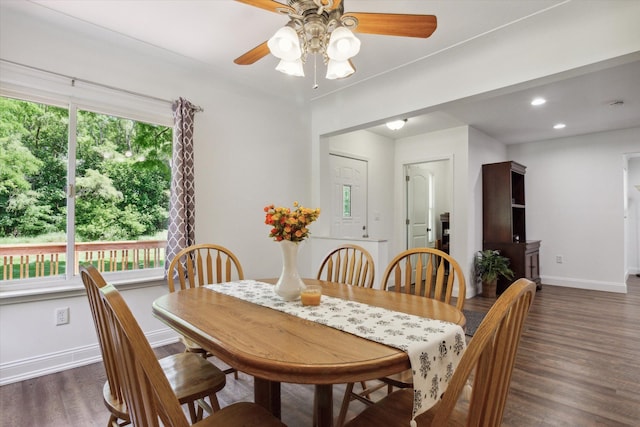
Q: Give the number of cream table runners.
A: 1